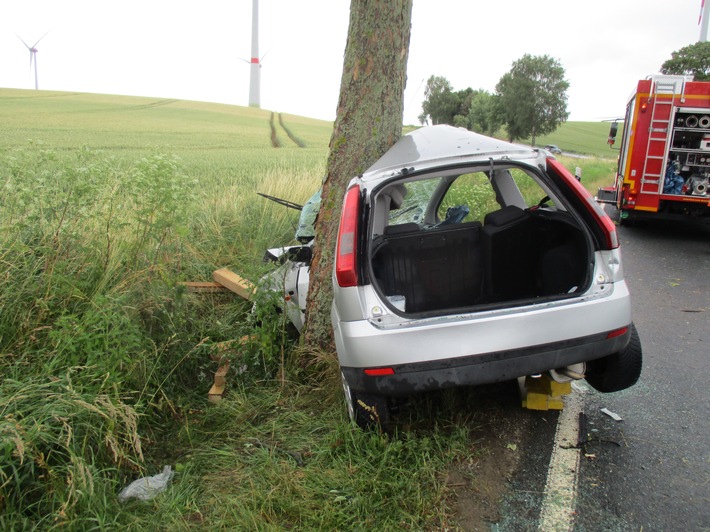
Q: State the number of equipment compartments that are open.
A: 1